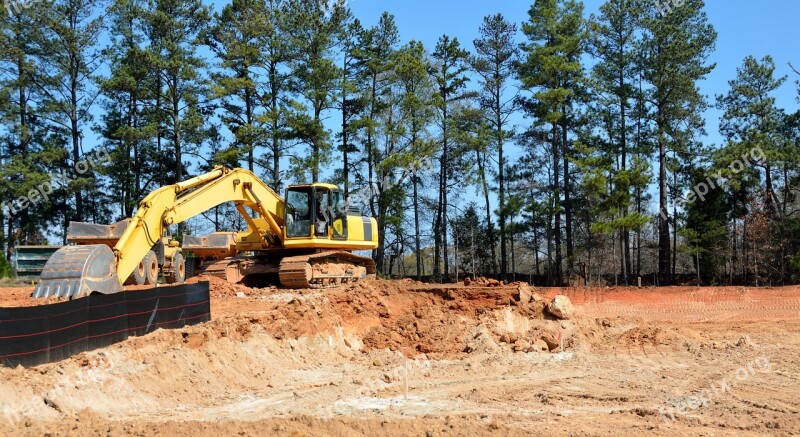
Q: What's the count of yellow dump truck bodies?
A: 2